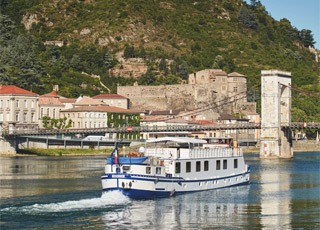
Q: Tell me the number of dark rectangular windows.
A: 7